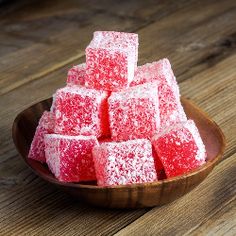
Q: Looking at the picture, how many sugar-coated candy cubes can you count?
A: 9